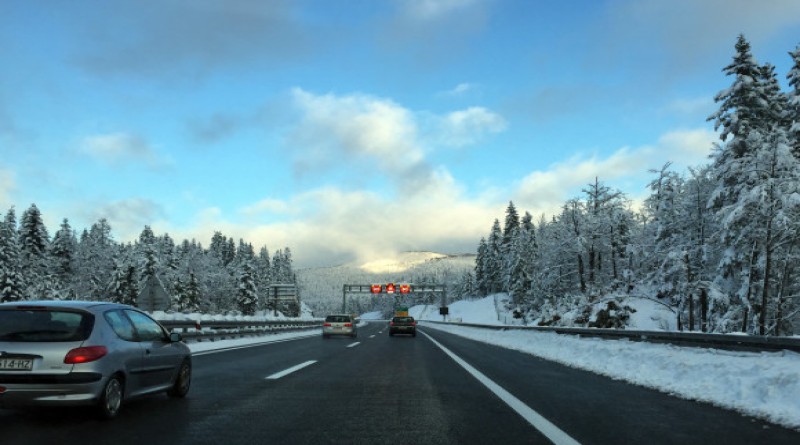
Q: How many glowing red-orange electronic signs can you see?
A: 3